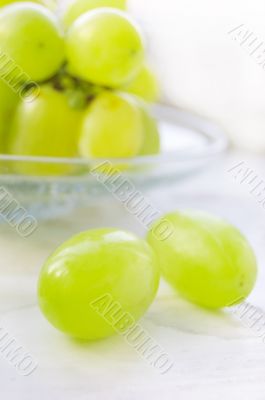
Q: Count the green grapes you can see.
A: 11